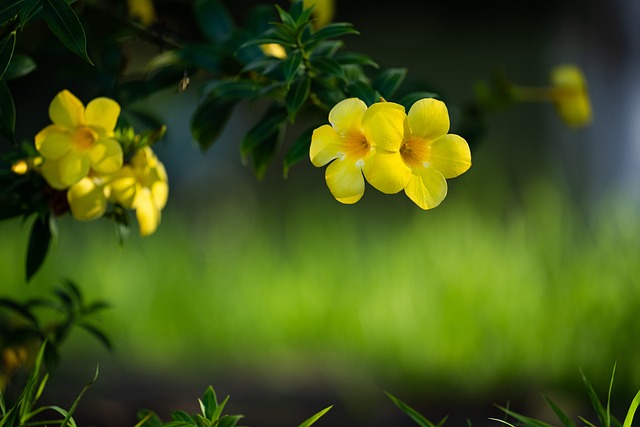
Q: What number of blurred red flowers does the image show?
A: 0